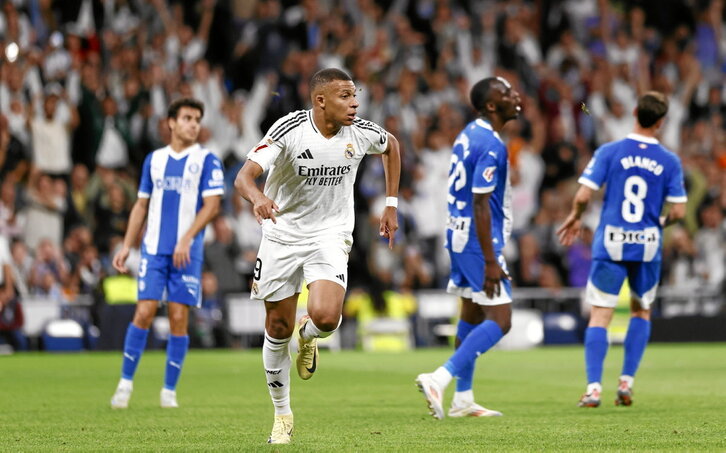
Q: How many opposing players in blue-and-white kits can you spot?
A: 3